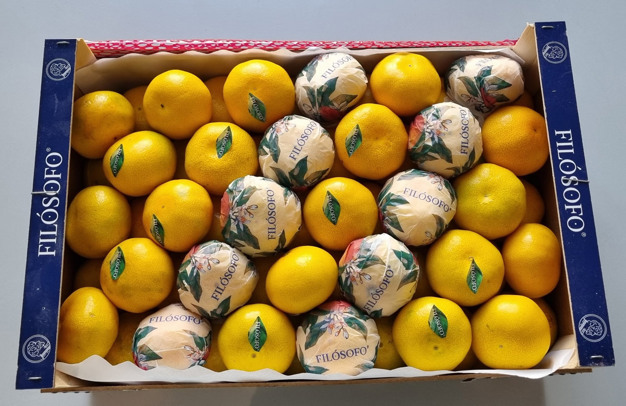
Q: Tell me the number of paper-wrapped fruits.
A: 10